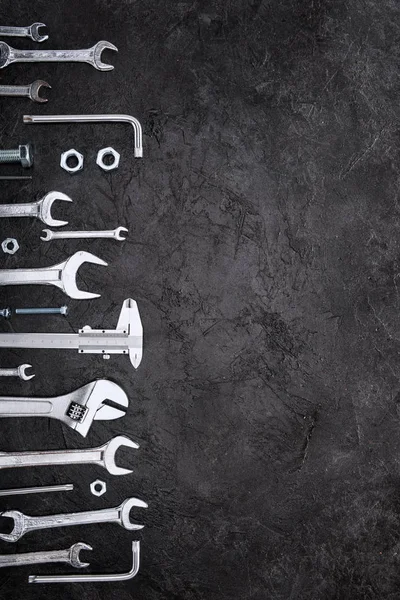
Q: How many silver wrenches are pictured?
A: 11